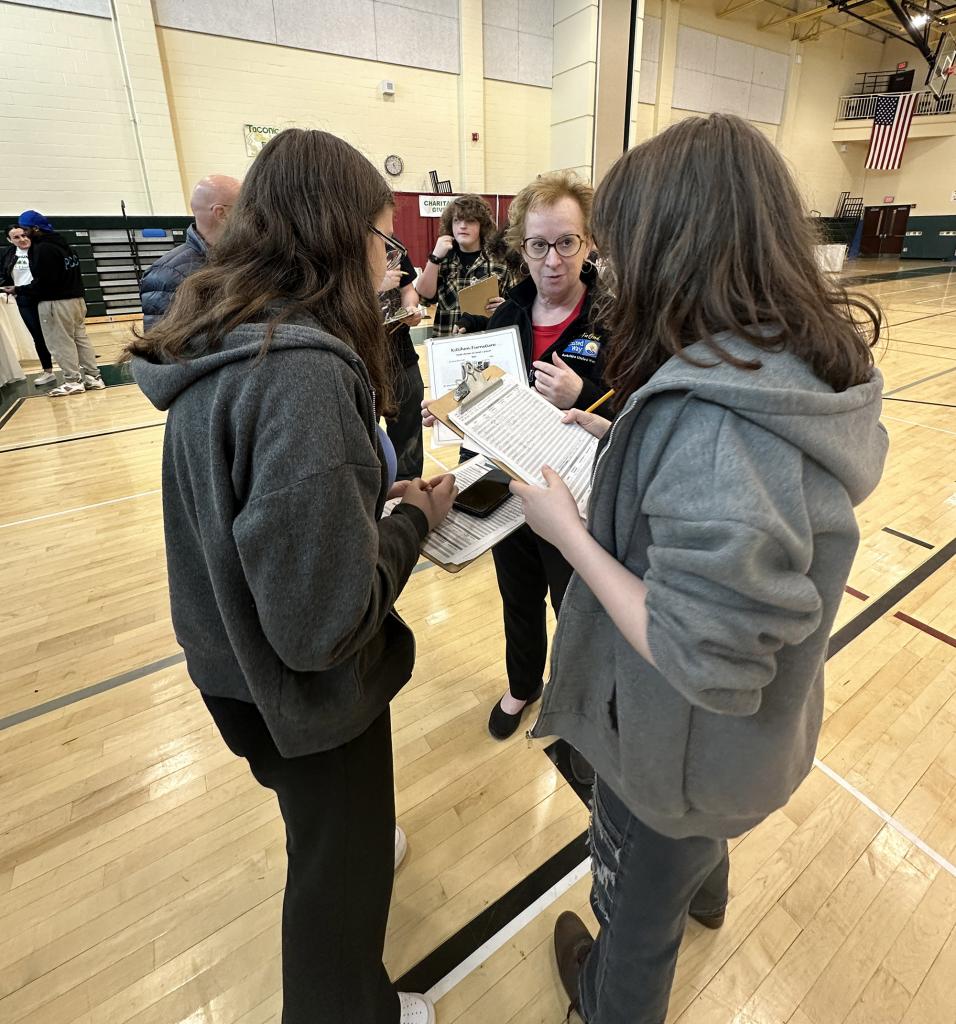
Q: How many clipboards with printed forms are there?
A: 2